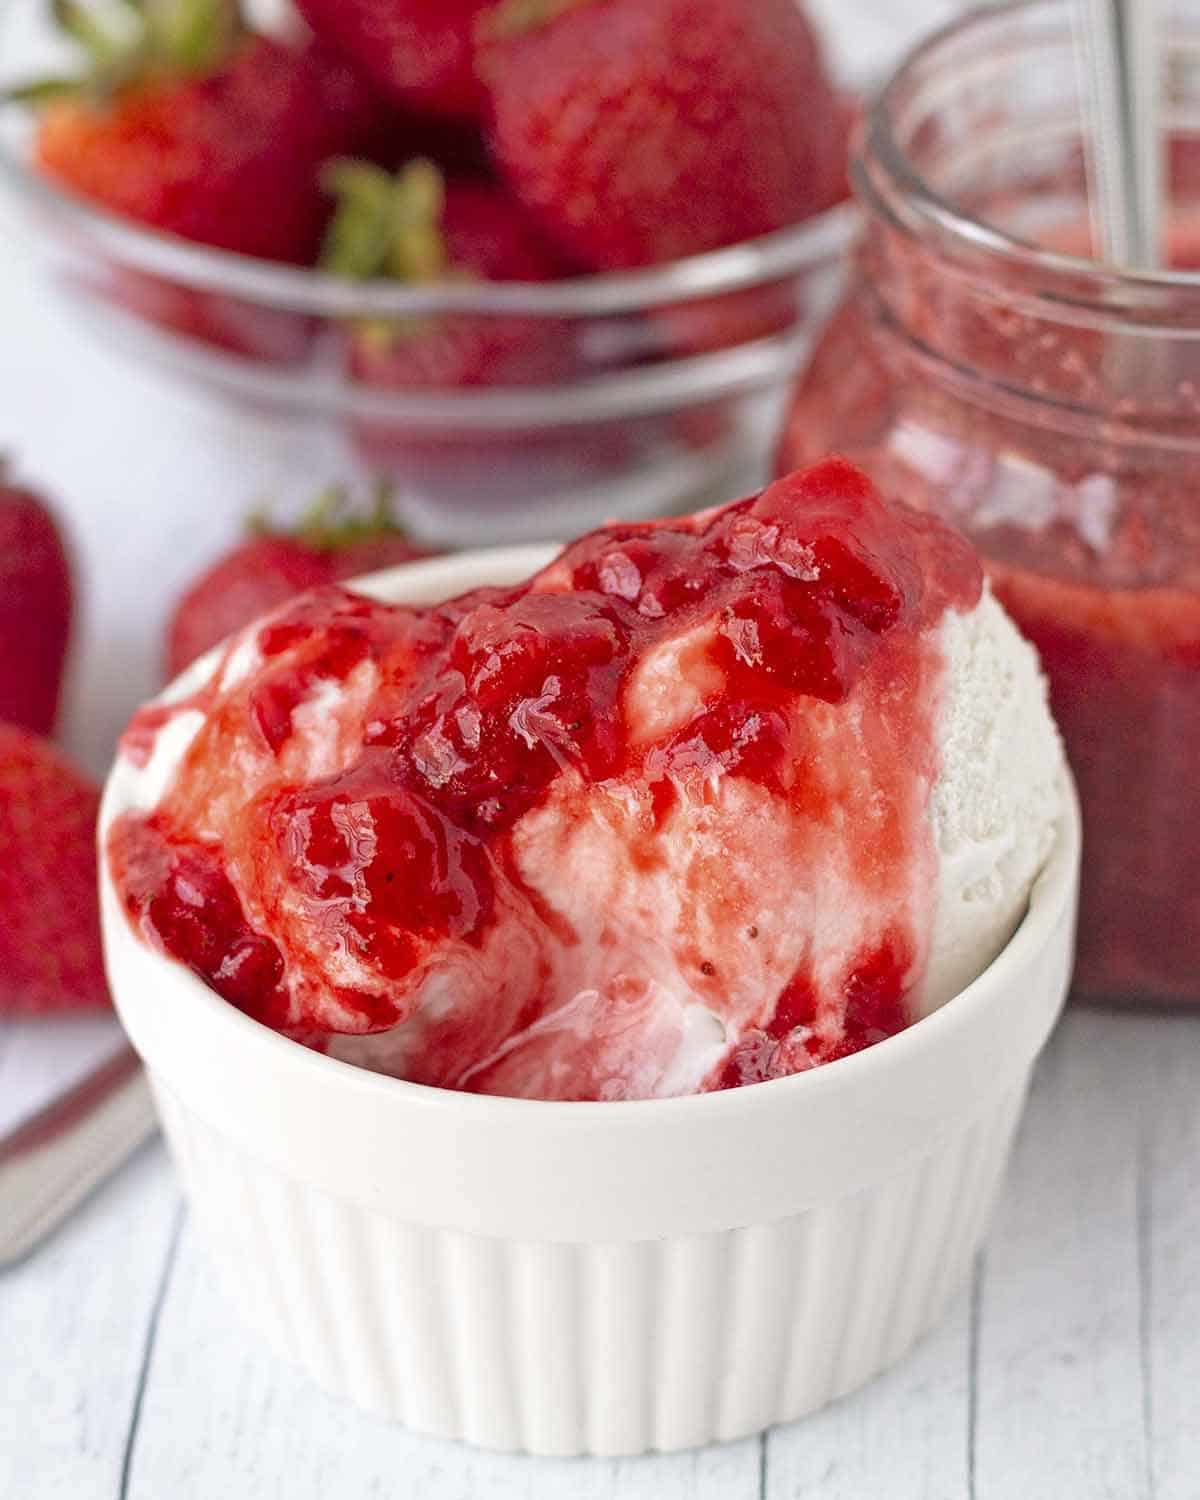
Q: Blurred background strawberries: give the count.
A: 7